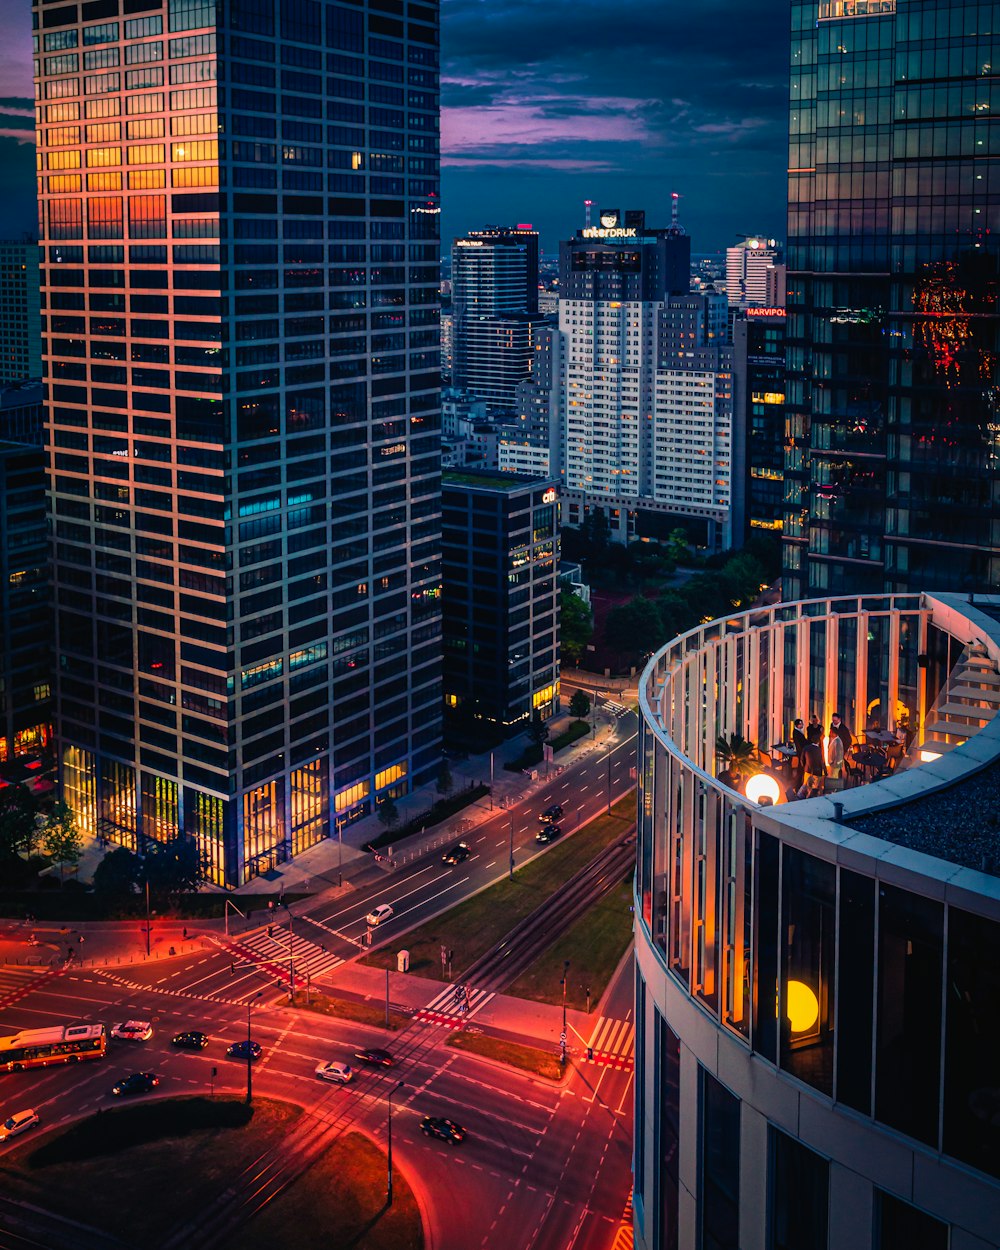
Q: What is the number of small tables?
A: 3